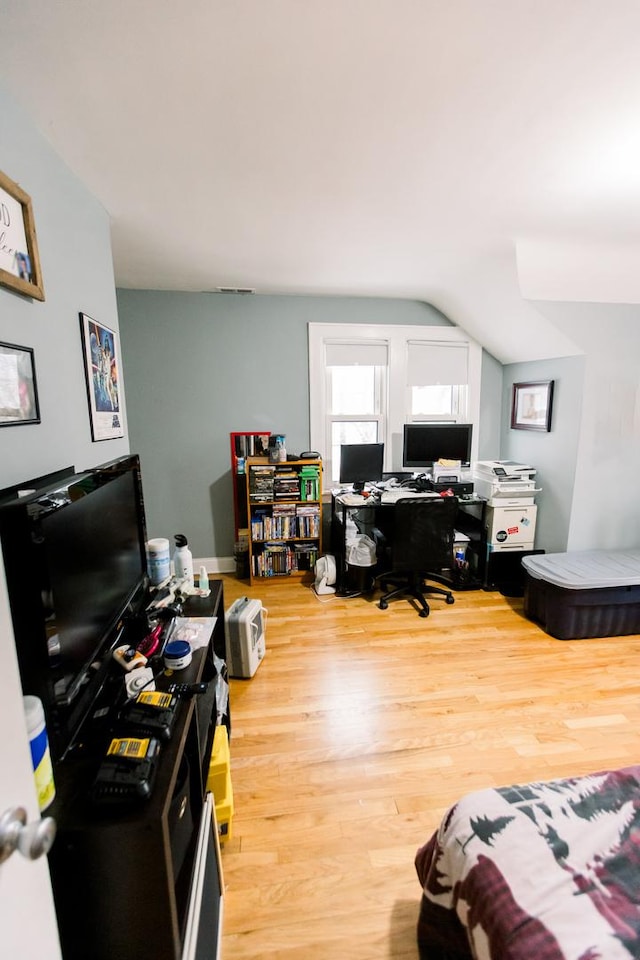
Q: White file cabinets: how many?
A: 1